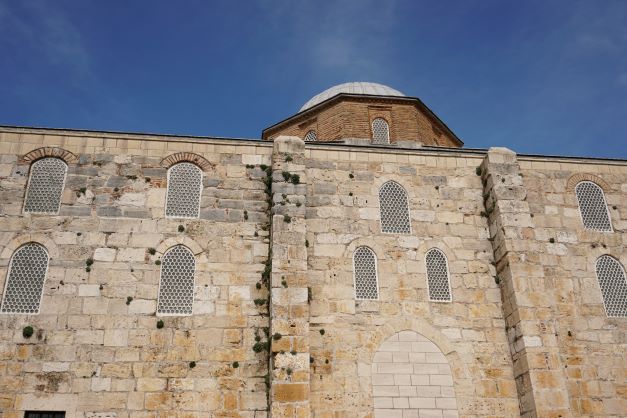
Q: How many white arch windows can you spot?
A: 11